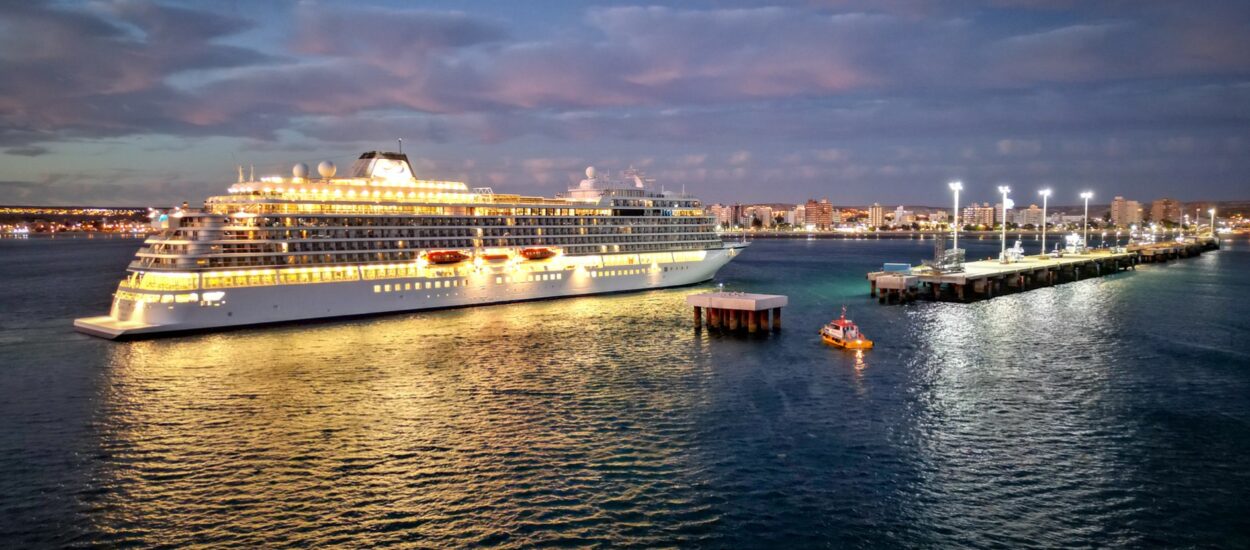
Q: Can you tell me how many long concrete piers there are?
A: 1